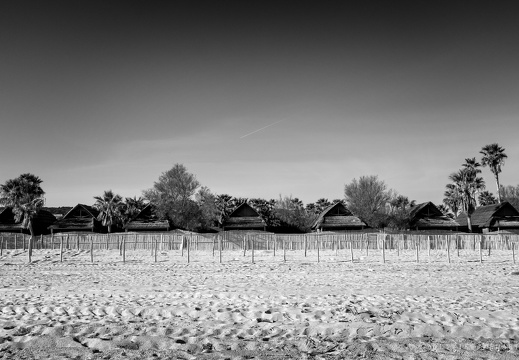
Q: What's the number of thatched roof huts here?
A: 7